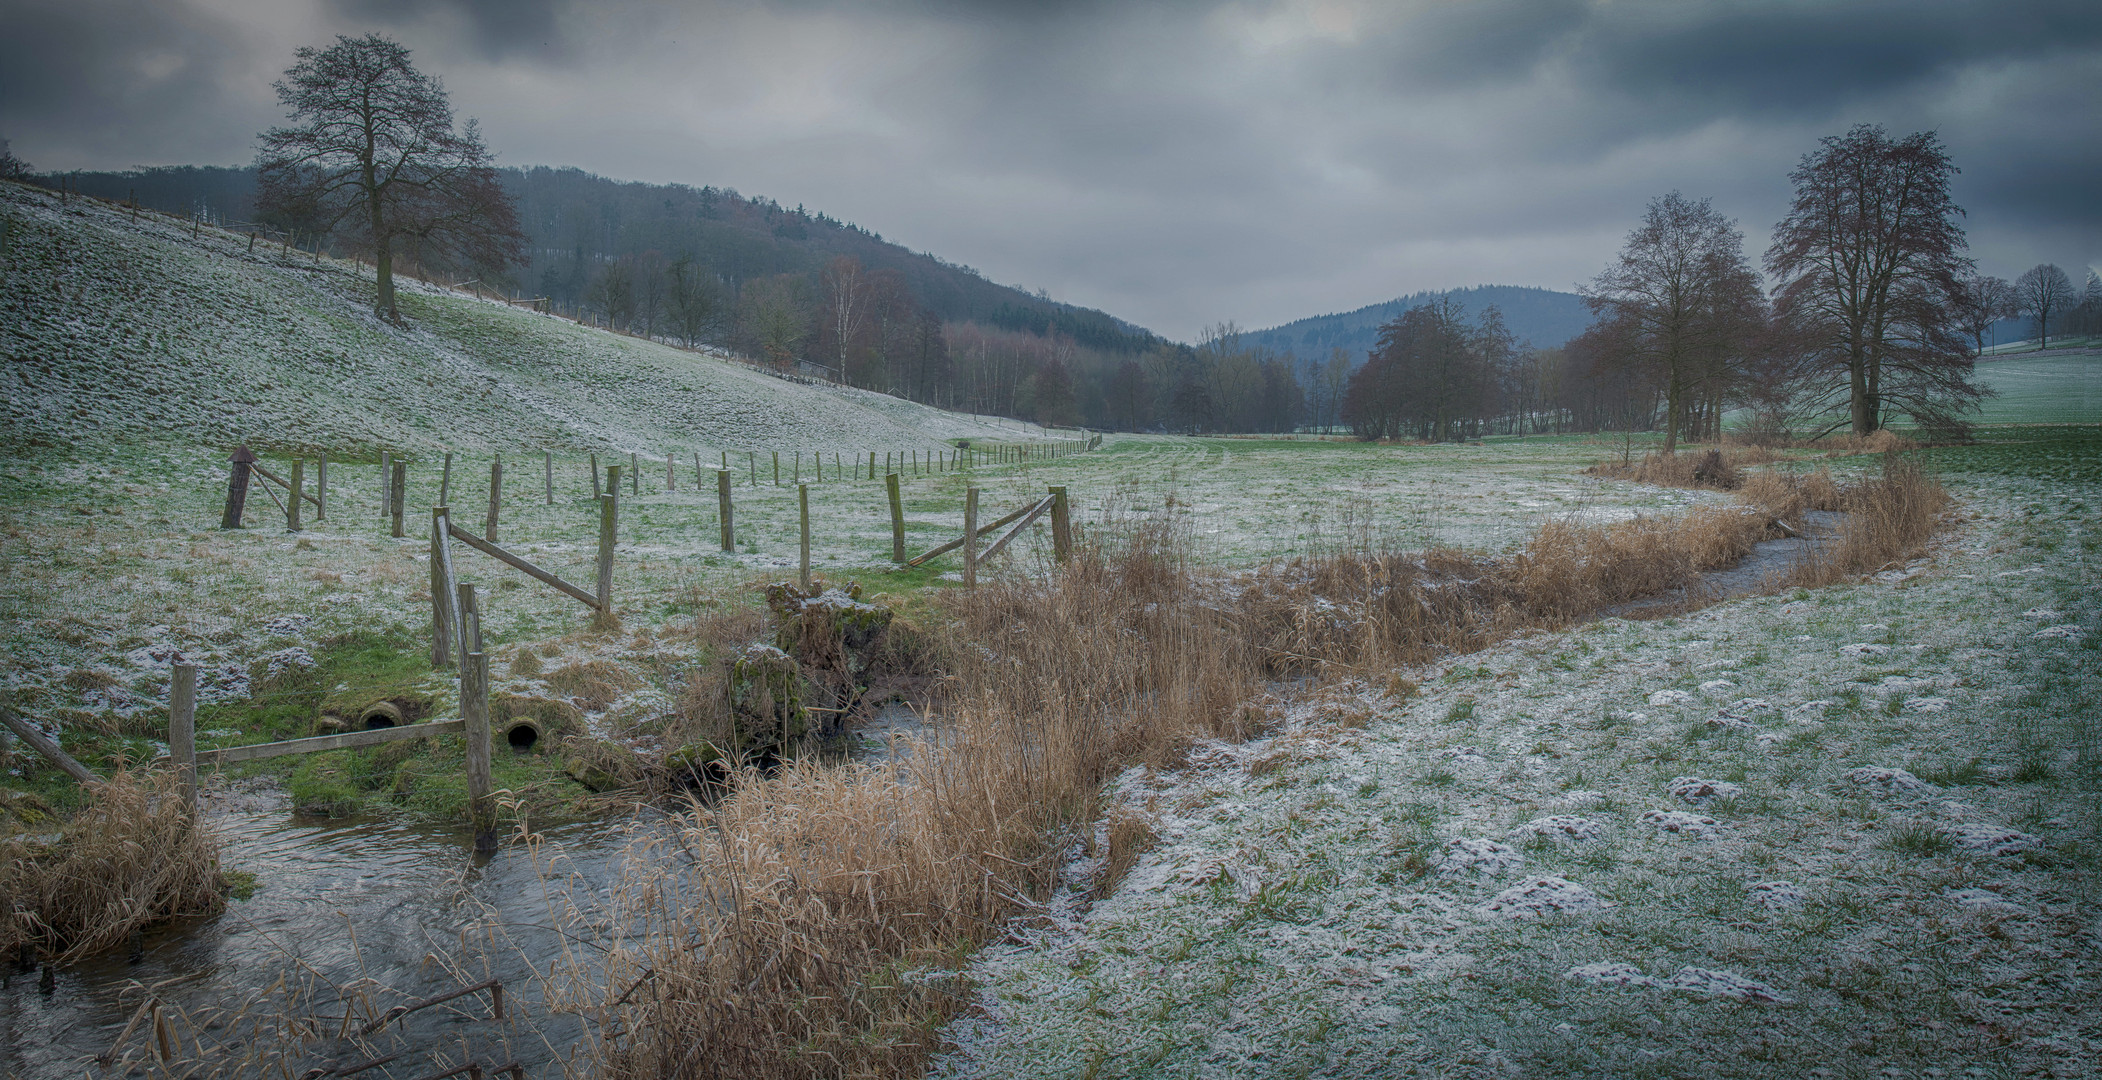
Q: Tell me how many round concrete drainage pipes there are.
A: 2